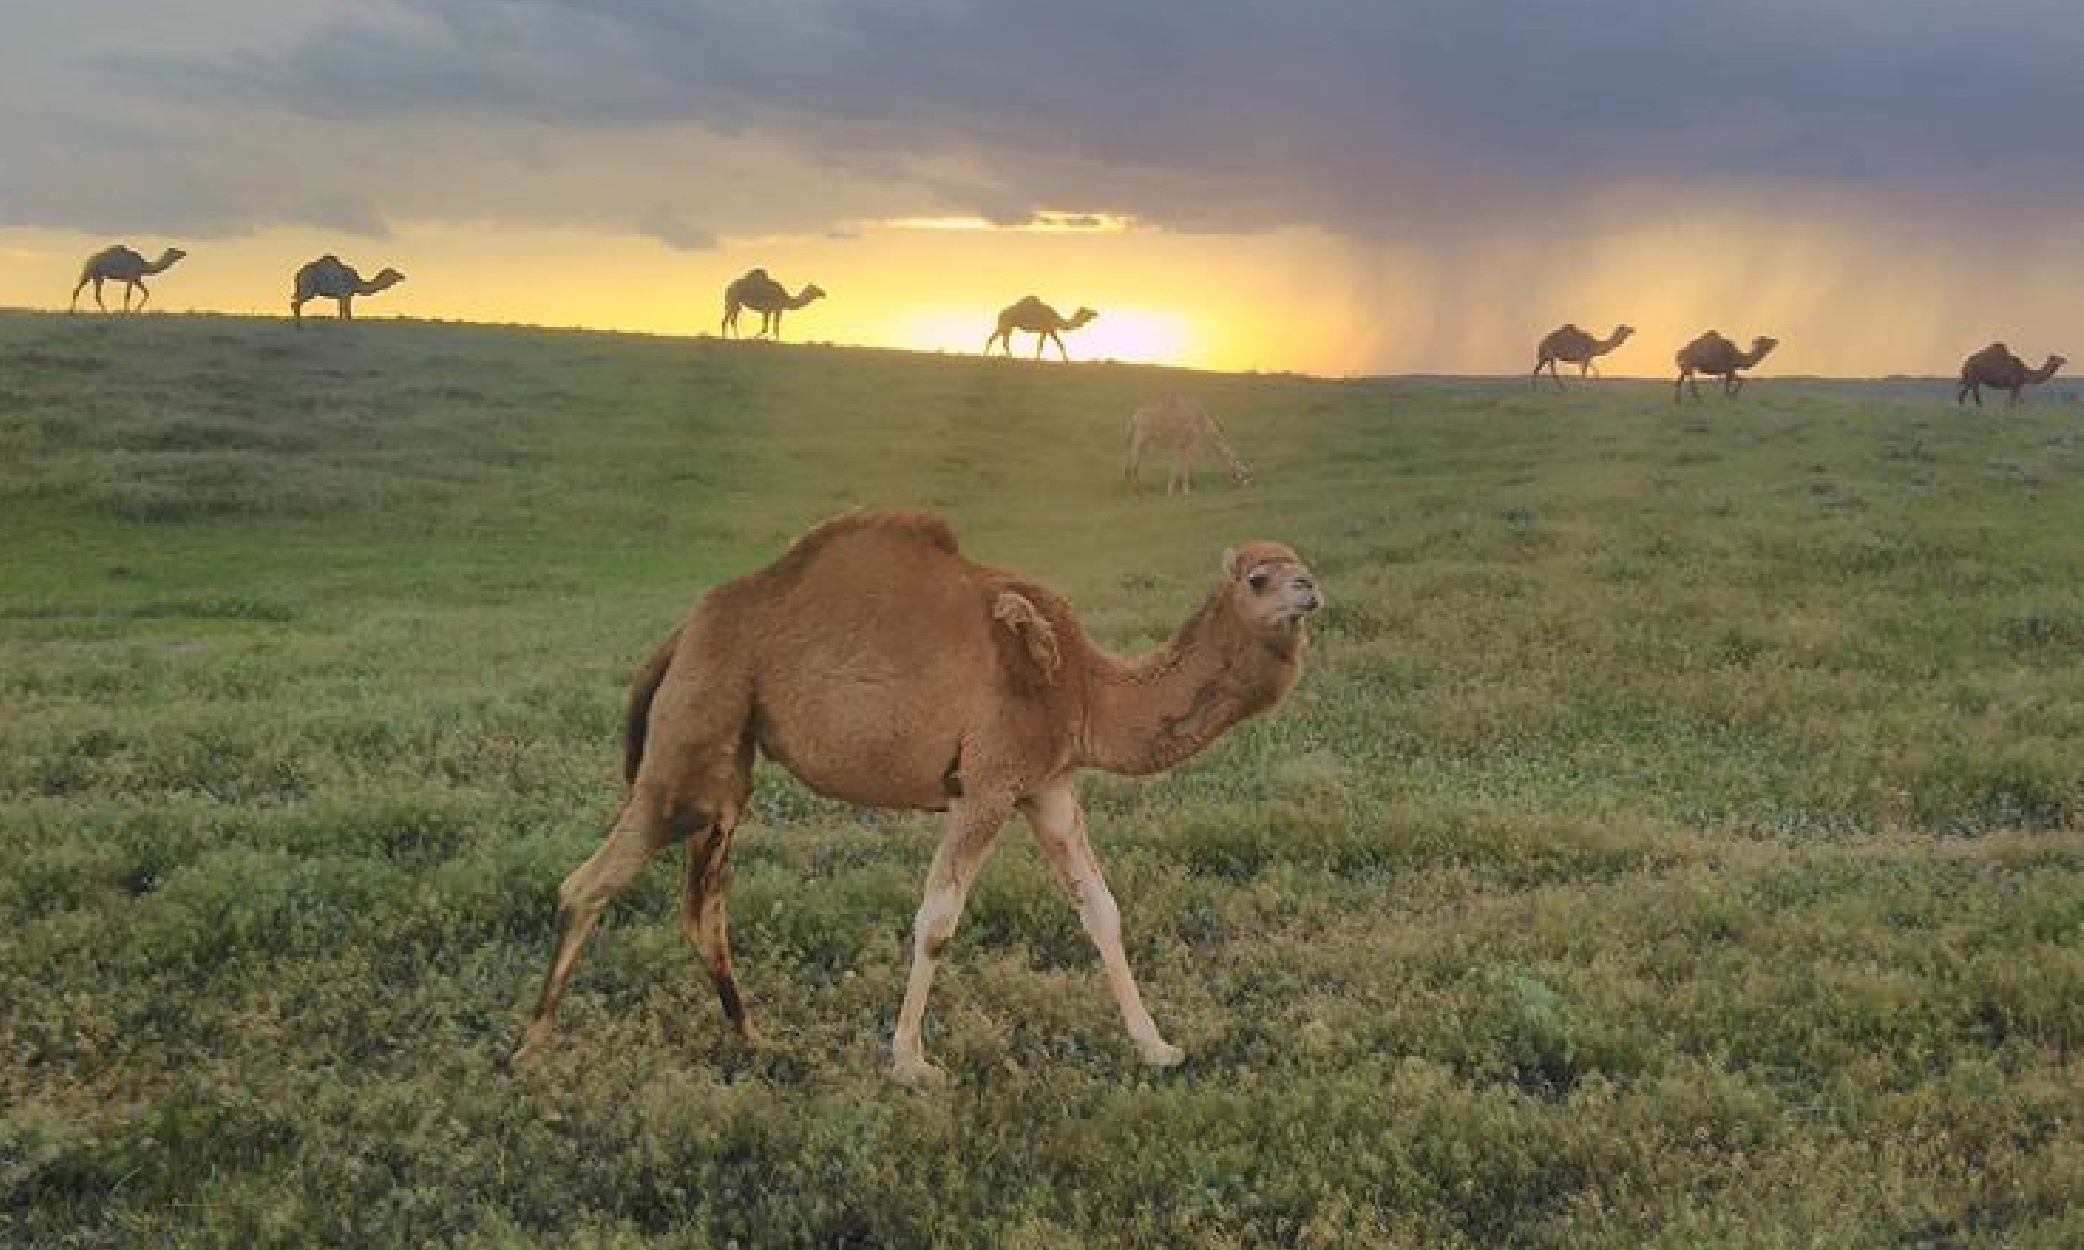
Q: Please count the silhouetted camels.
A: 7